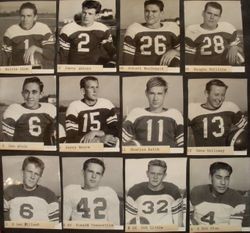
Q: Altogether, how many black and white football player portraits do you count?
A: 12